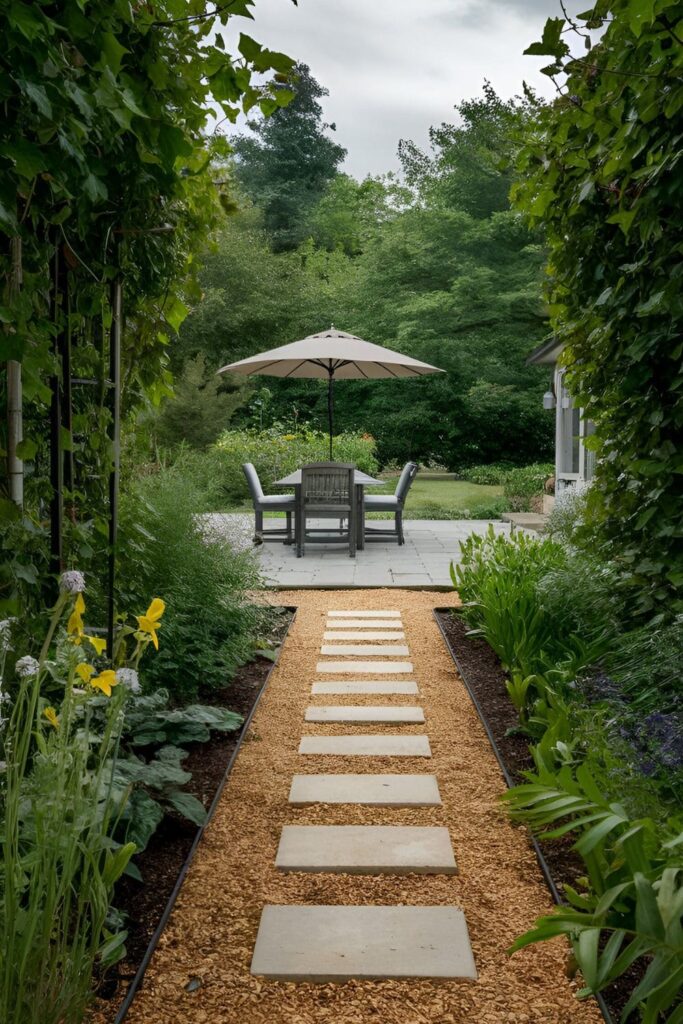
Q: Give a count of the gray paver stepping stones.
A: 11